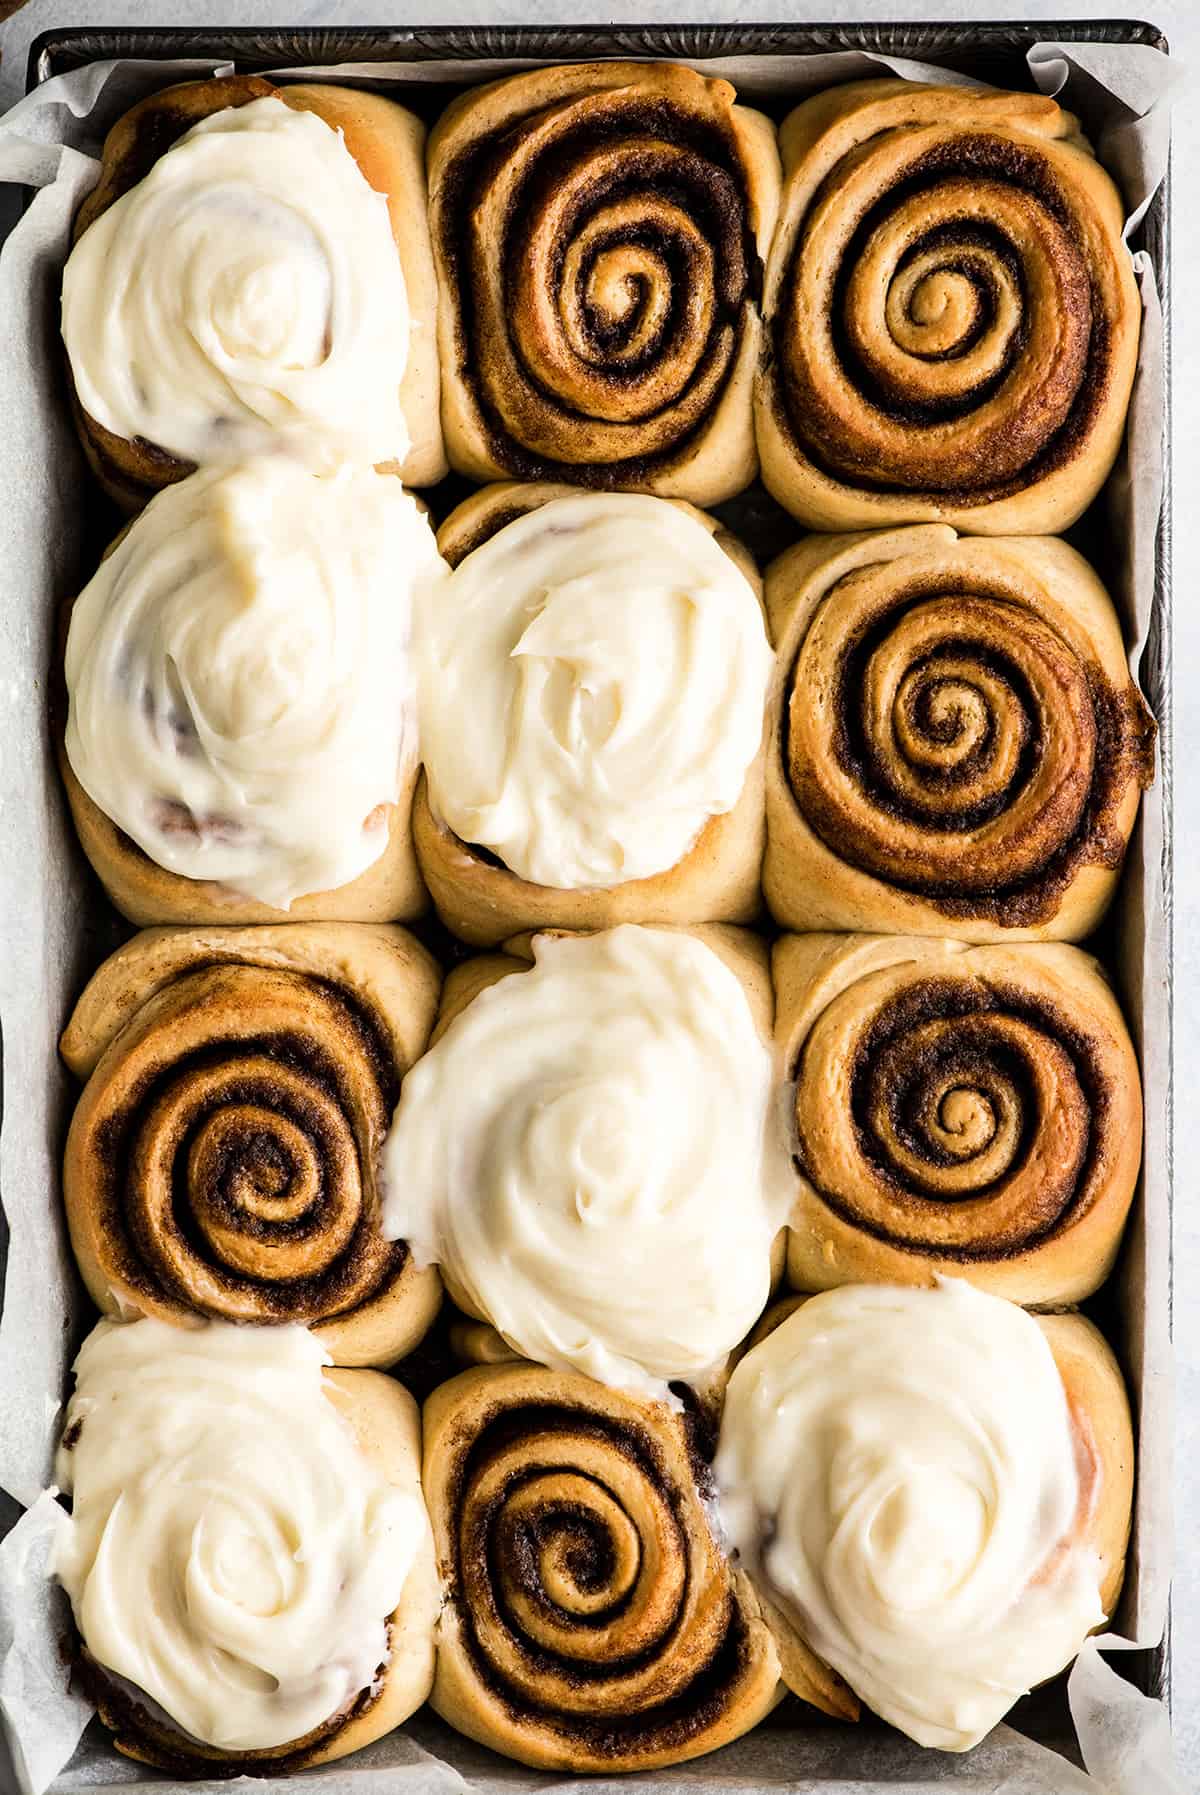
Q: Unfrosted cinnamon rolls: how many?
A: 6